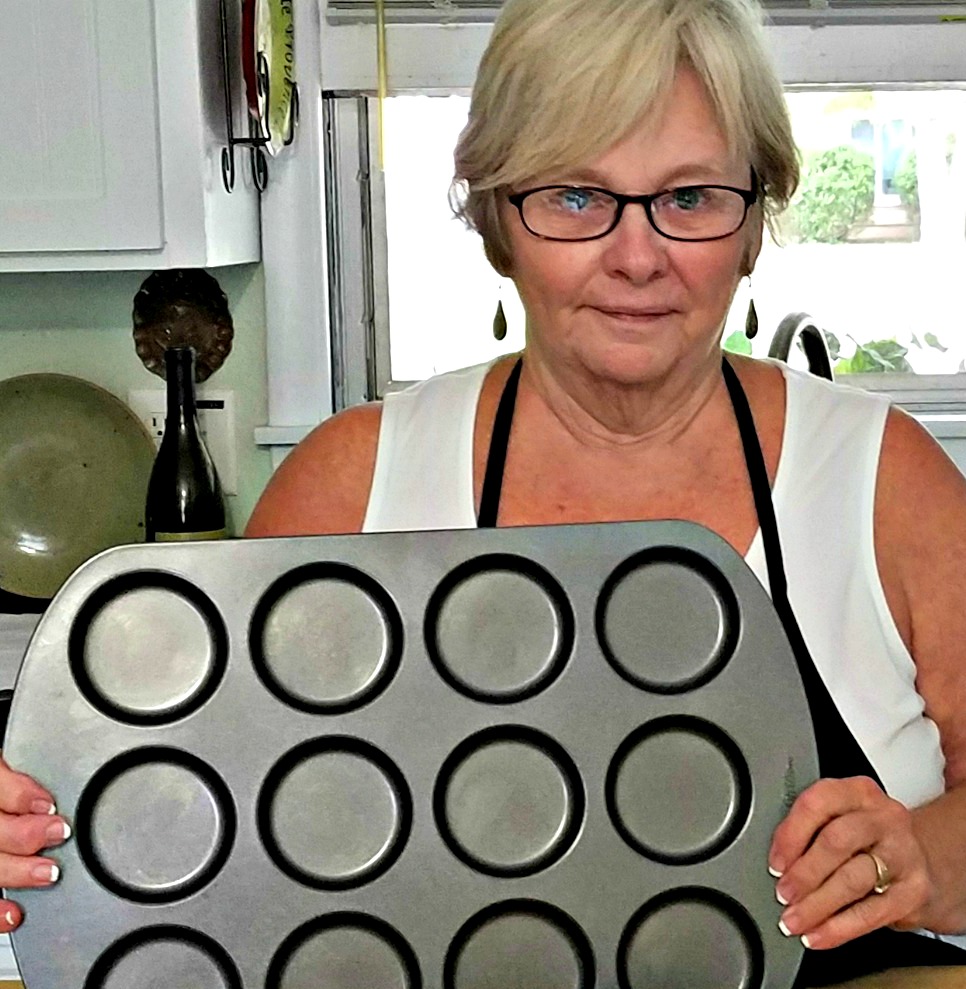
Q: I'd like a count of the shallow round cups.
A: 12